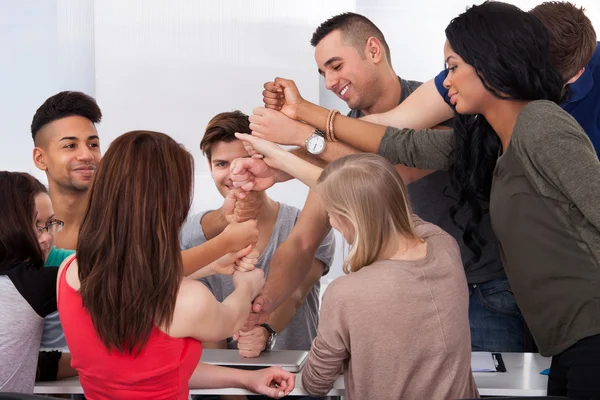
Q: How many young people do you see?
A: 8